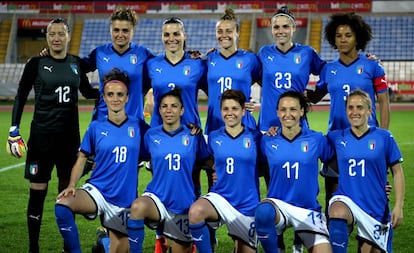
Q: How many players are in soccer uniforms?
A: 11